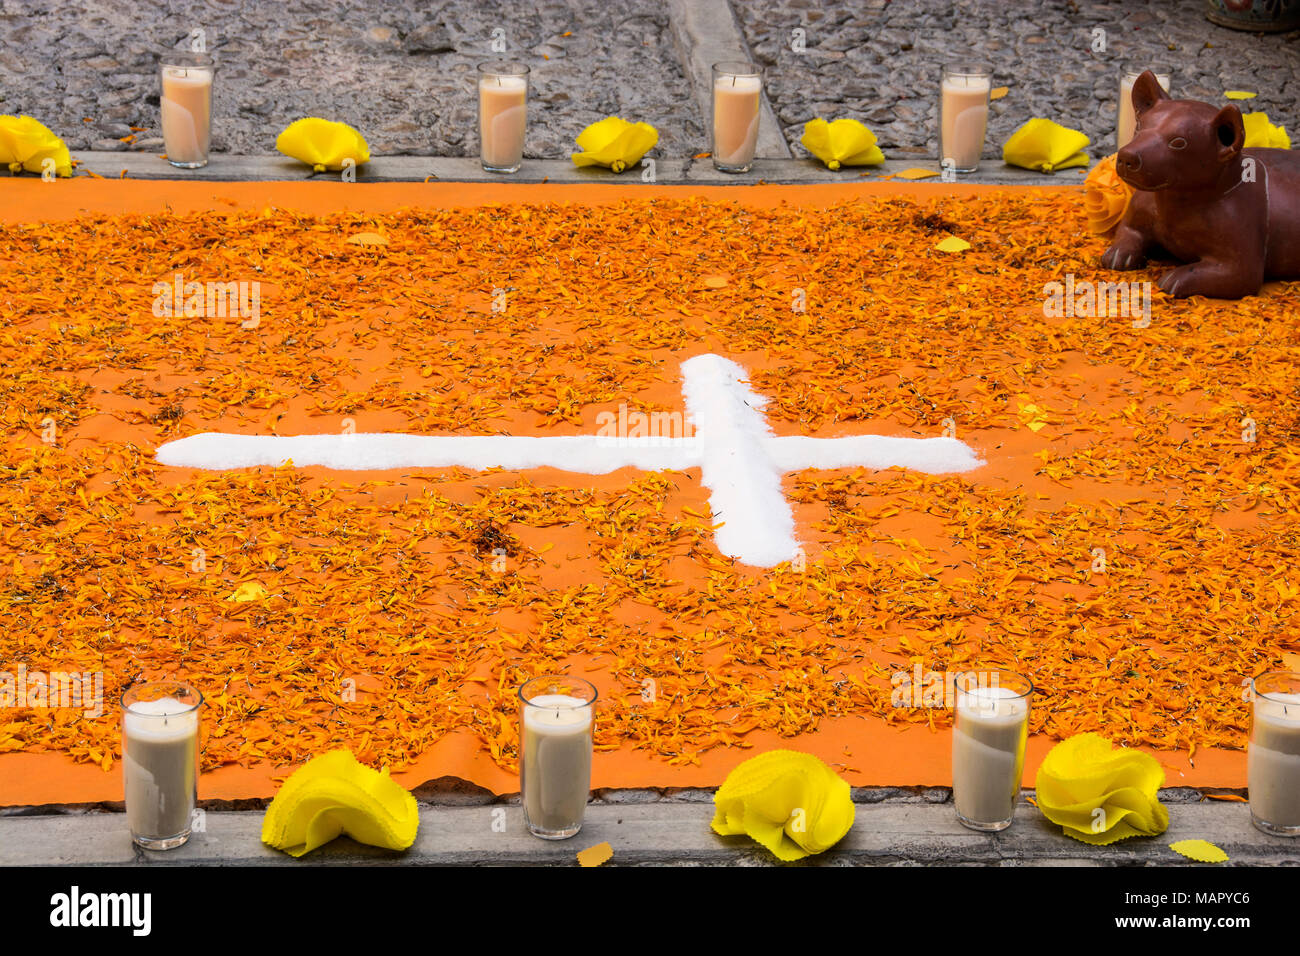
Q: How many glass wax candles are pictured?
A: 9